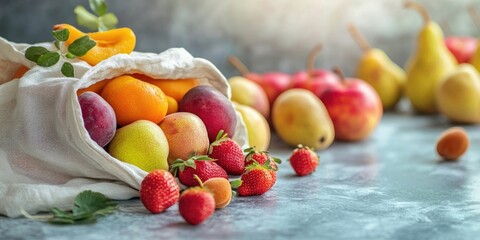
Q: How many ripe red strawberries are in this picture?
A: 7